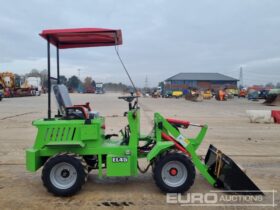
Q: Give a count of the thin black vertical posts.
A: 2